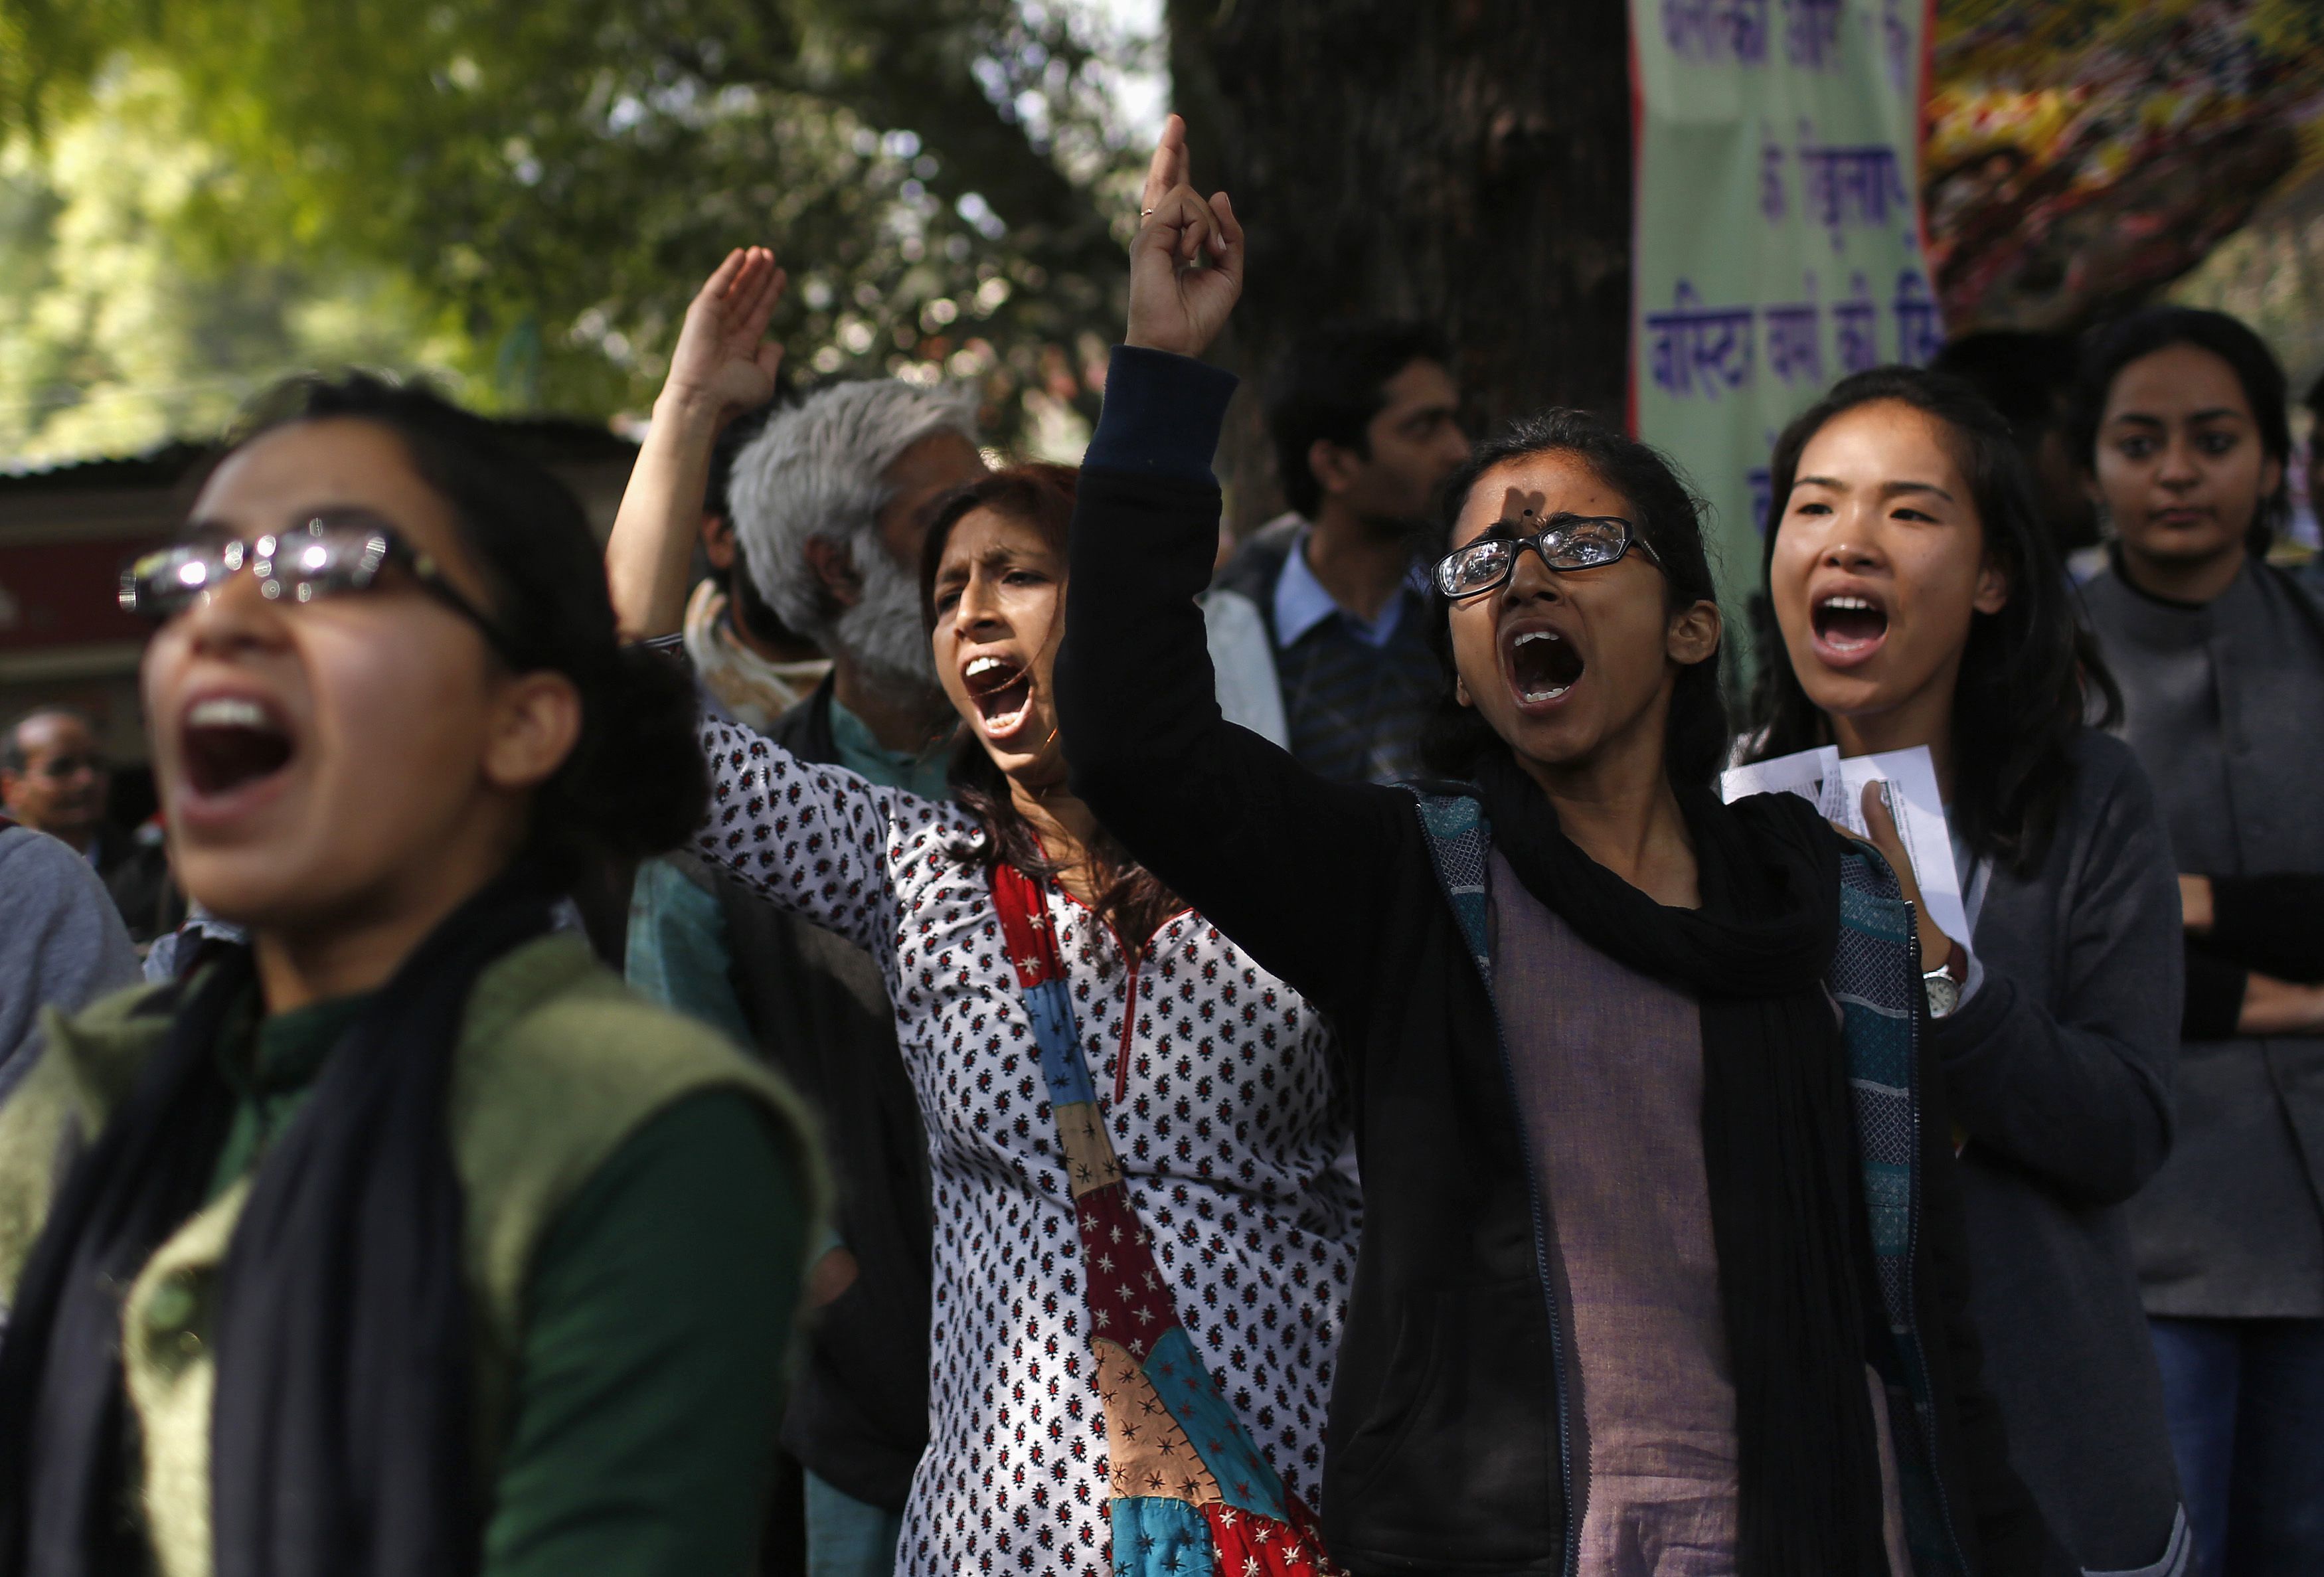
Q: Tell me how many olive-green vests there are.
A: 1